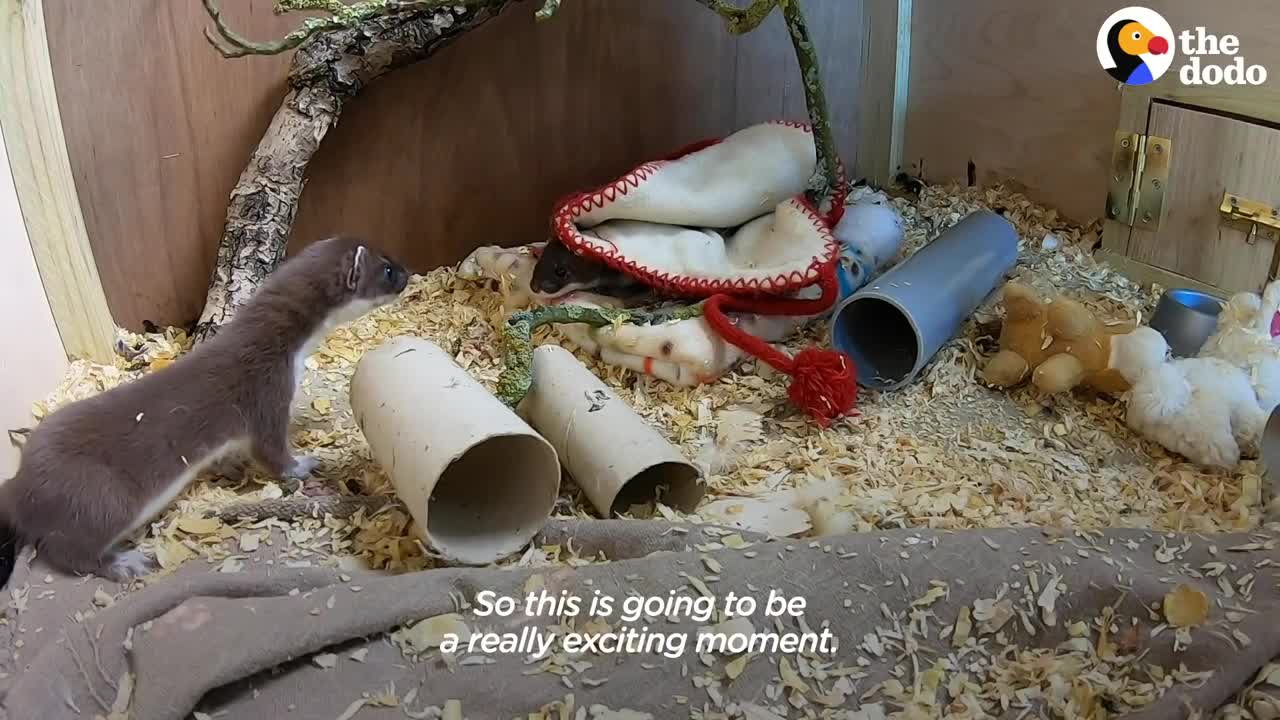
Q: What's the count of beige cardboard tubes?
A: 2